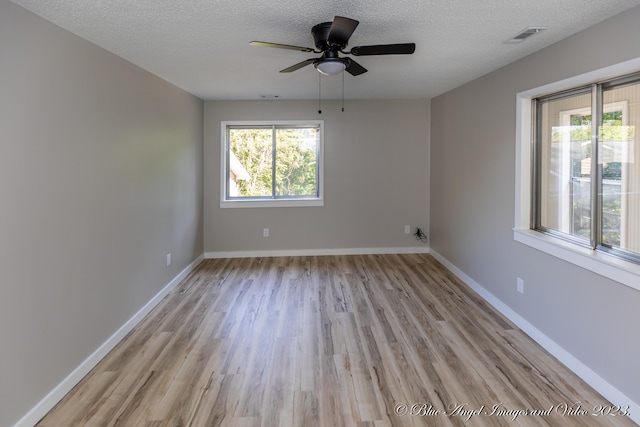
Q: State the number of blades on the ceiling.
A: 5